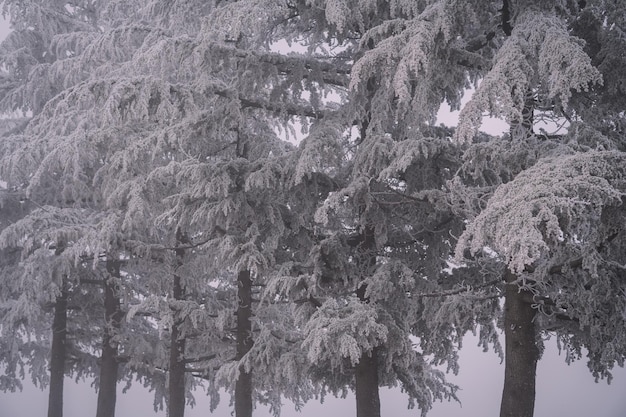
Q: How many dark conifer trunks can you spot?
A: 6